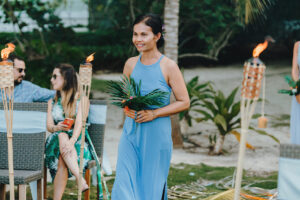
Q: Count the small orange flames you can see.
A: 3